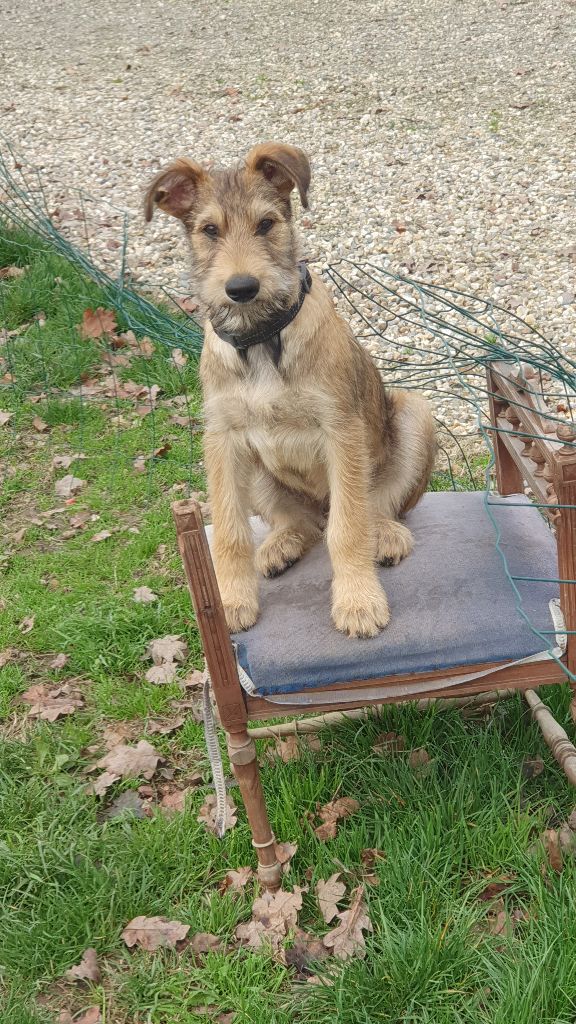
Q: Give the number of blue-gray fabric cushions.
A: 1